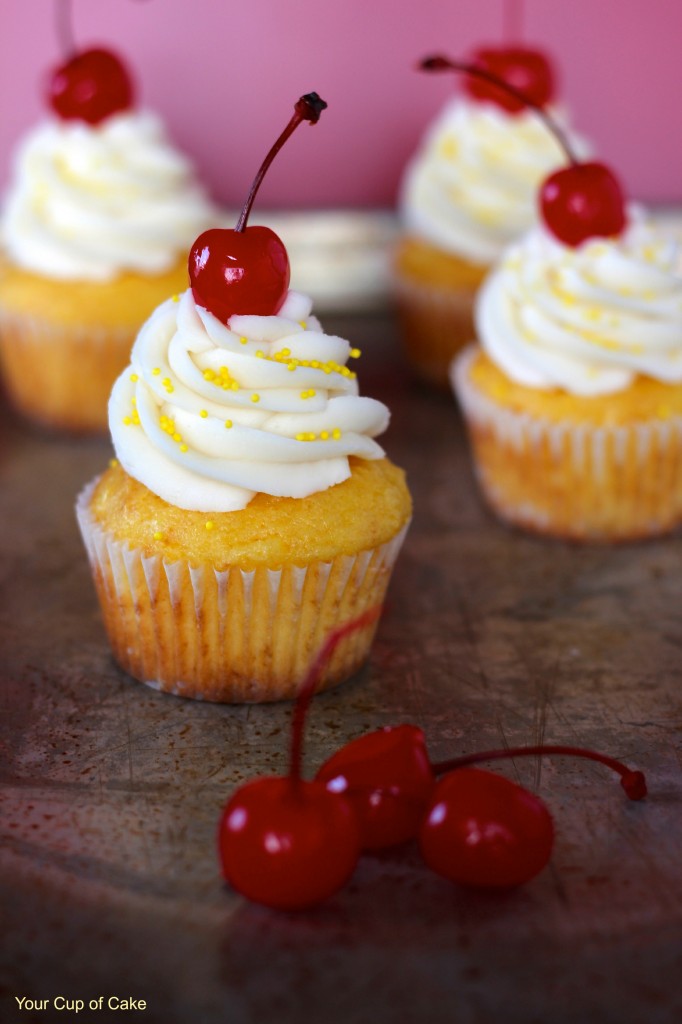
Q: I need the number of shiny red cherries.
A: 7